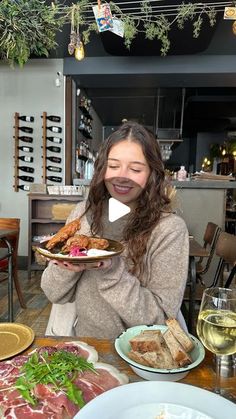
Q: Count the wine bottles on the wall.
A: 15